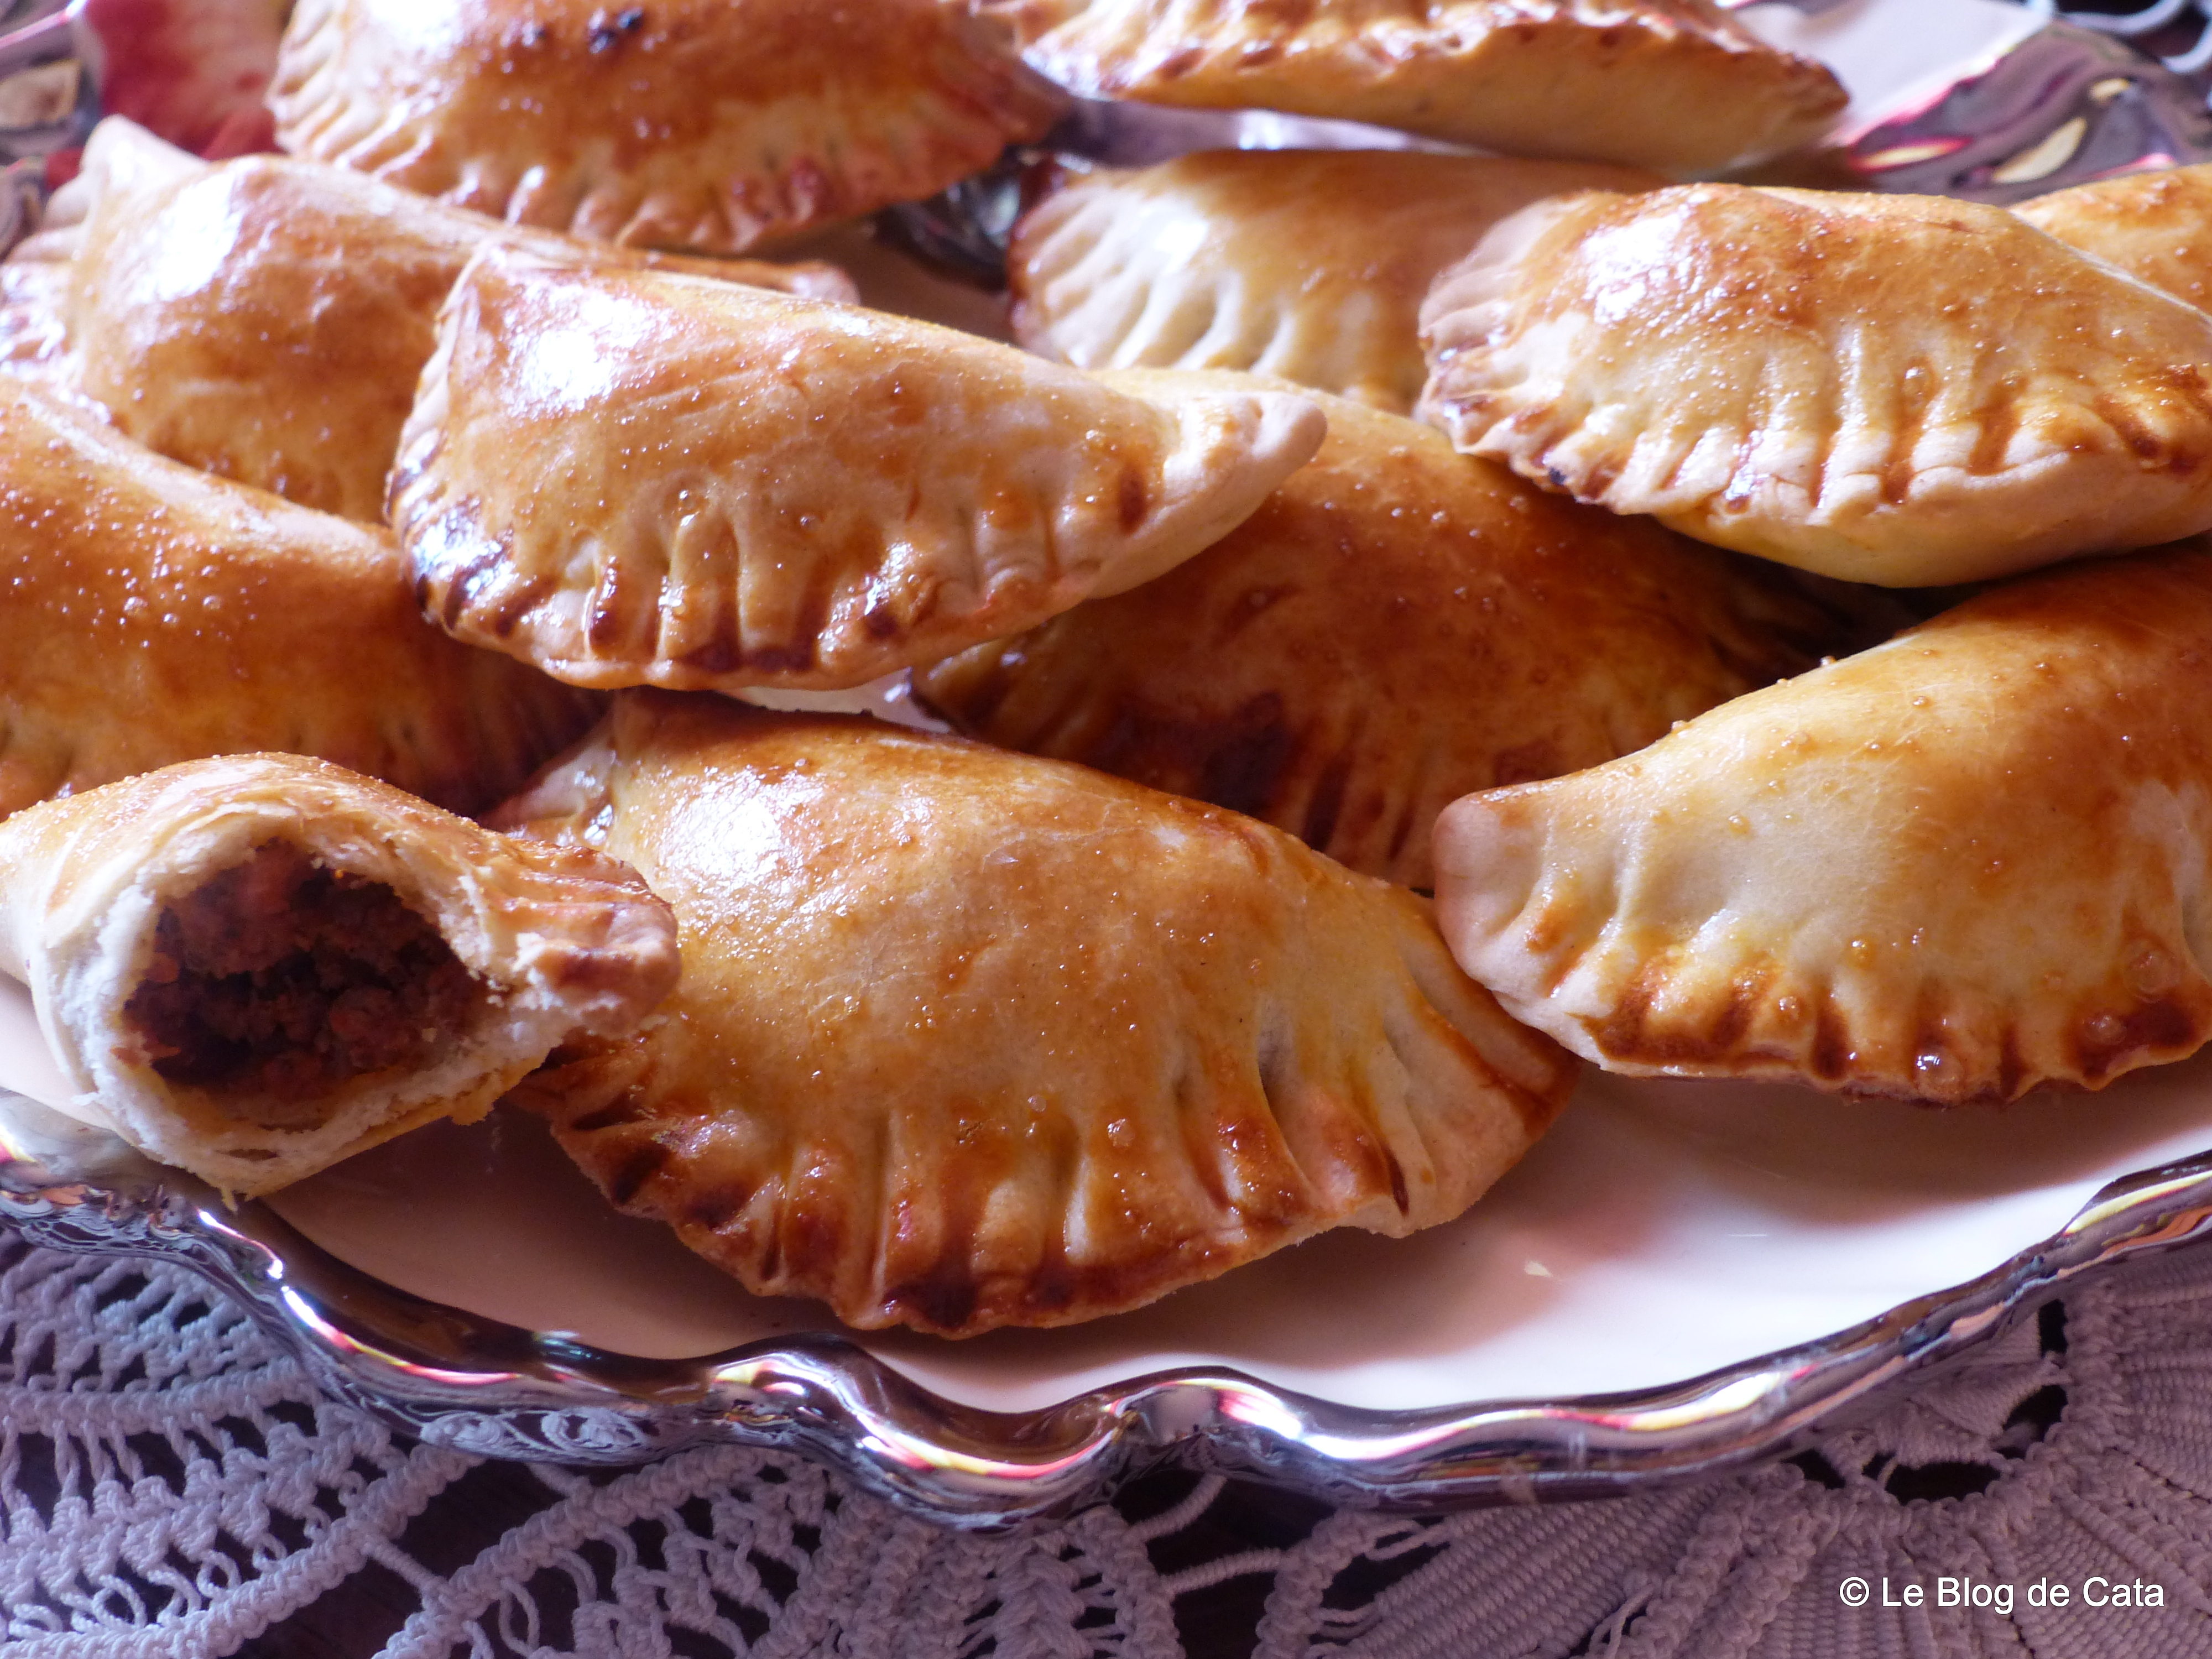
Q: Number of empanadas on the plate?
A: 12